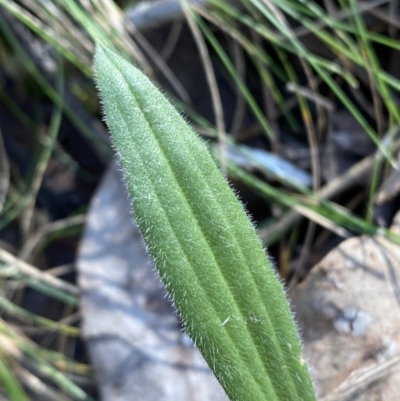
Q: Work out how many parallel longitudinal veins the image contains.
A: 3